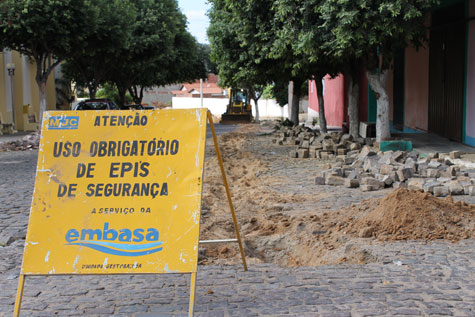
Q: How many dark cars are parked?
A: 2